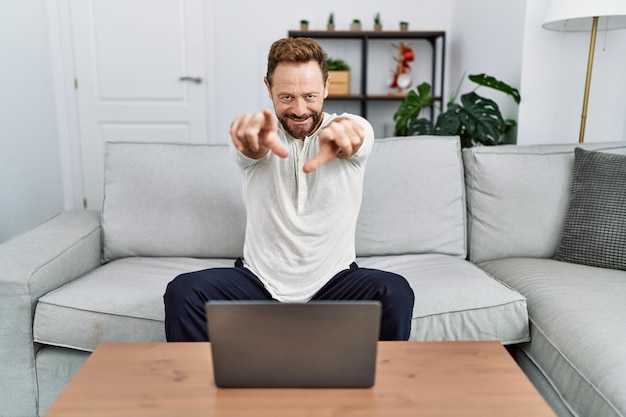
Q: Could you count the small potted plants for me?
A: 5